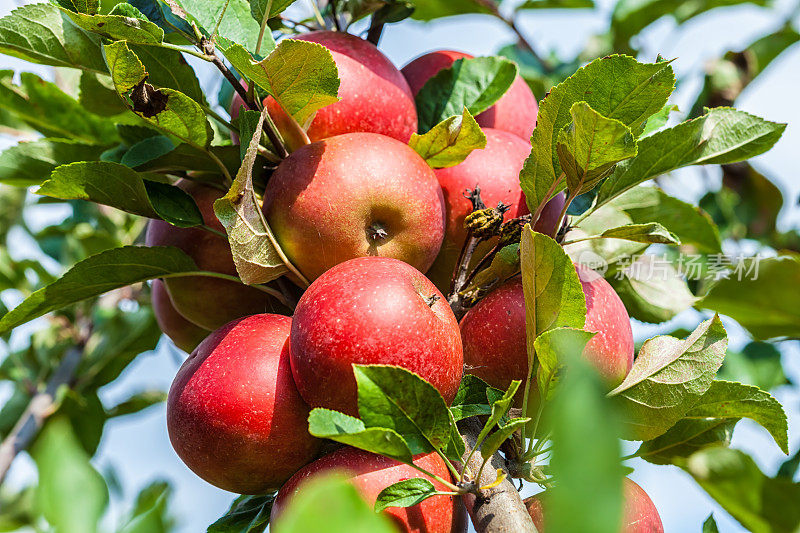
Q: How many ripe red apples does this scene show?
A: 11